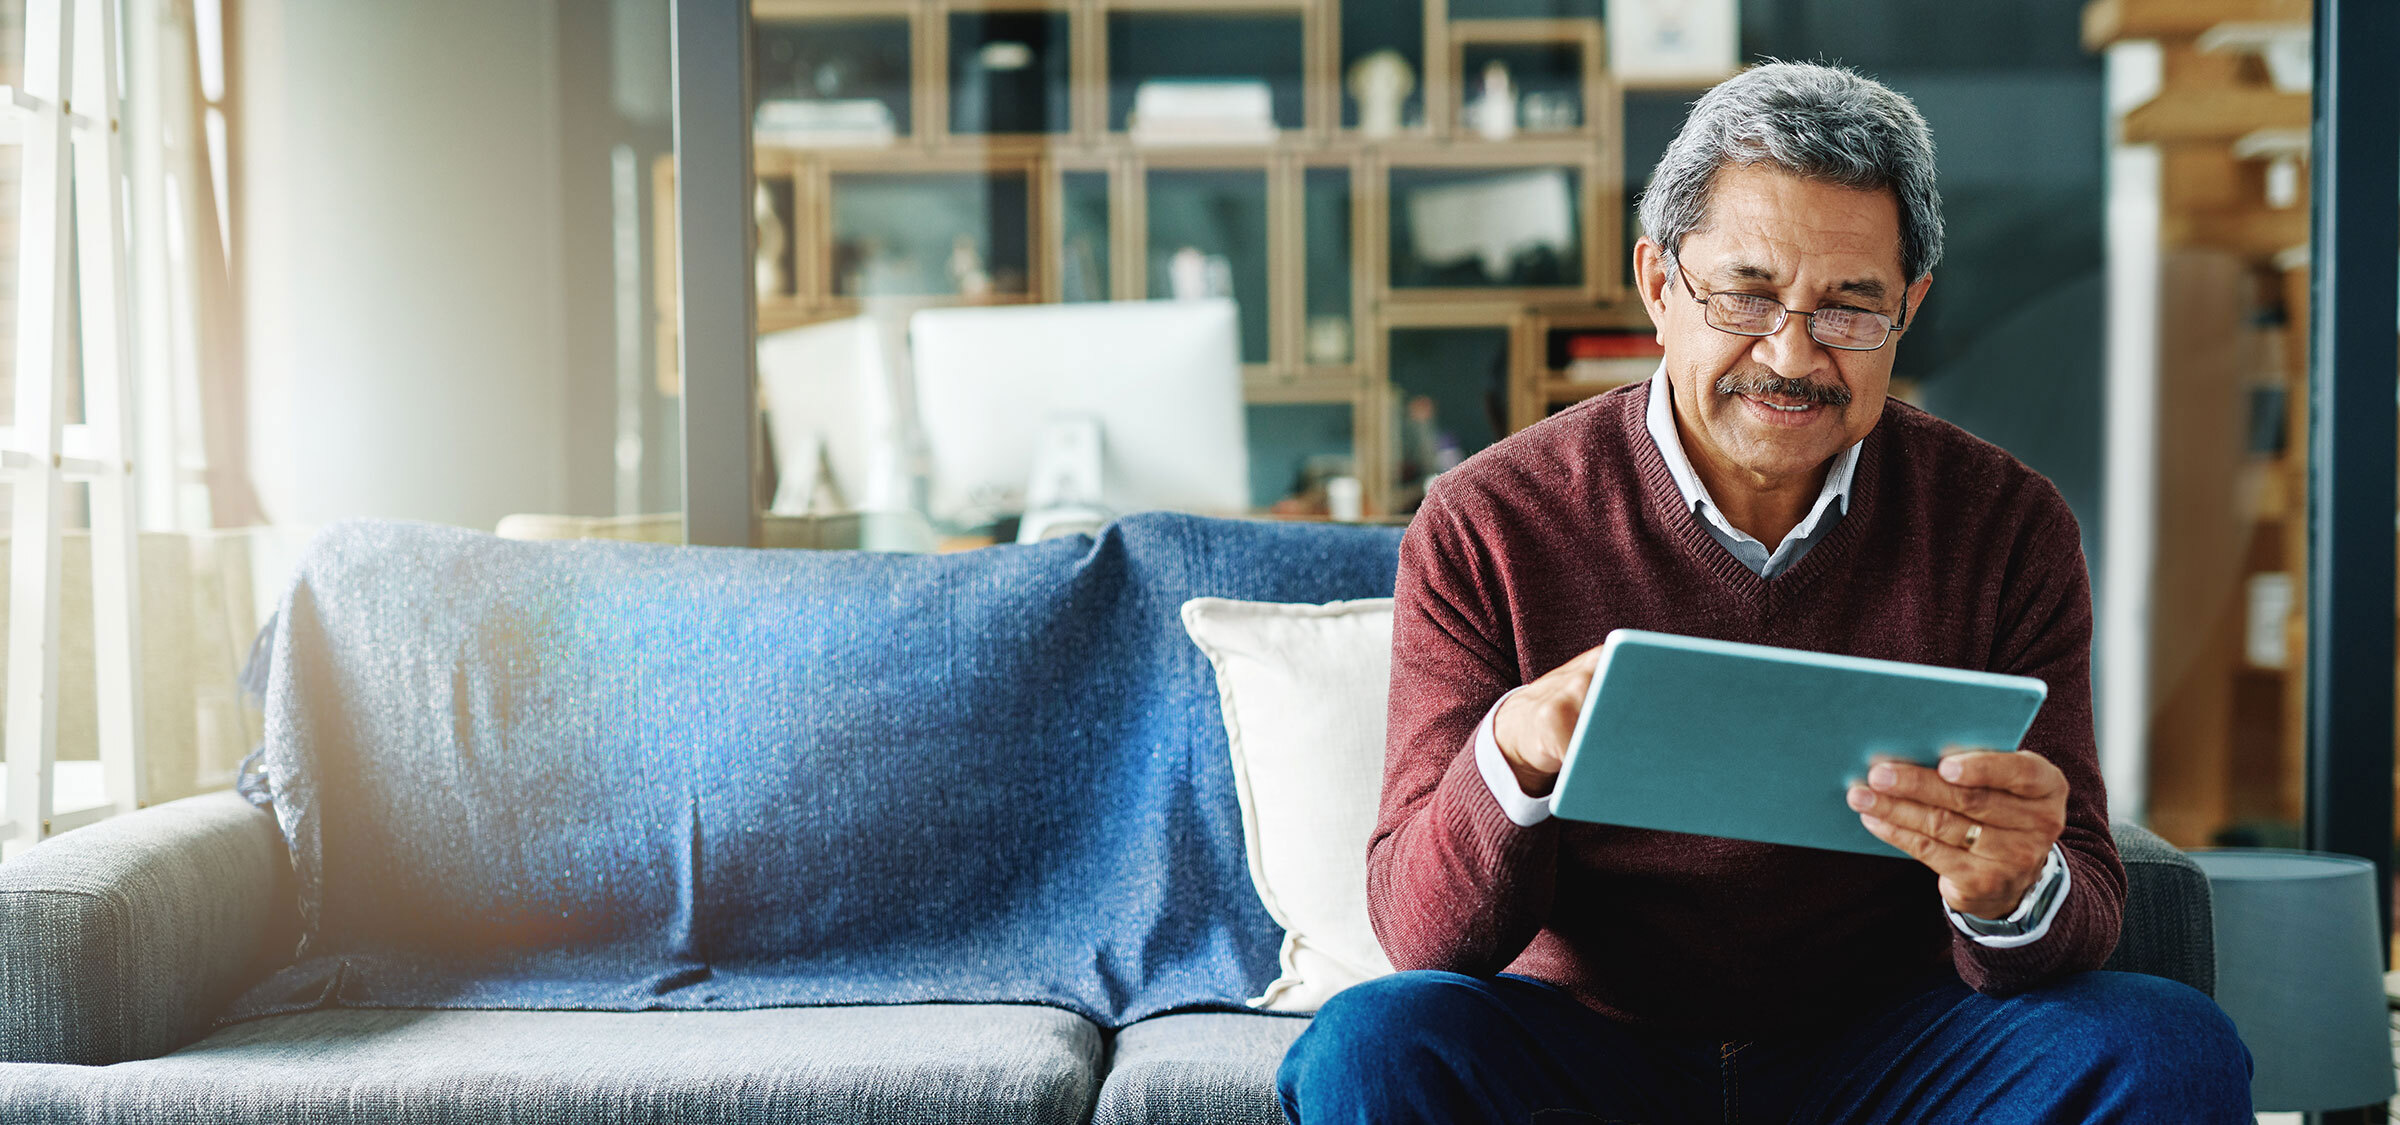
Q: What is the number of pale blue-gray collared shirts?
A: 1